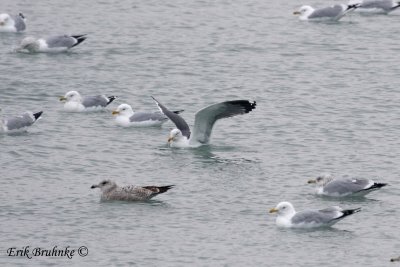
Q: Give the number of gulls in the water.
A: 11